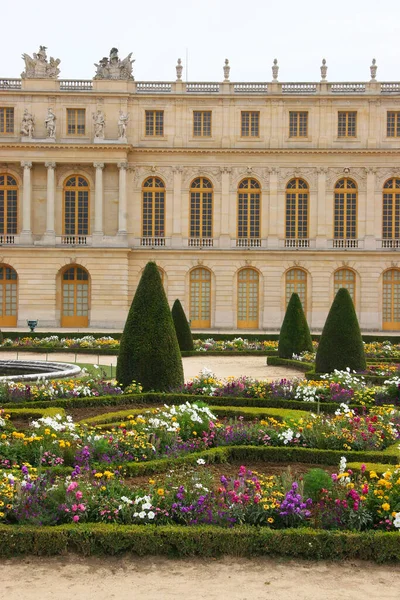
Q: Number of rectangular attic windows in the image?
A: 8